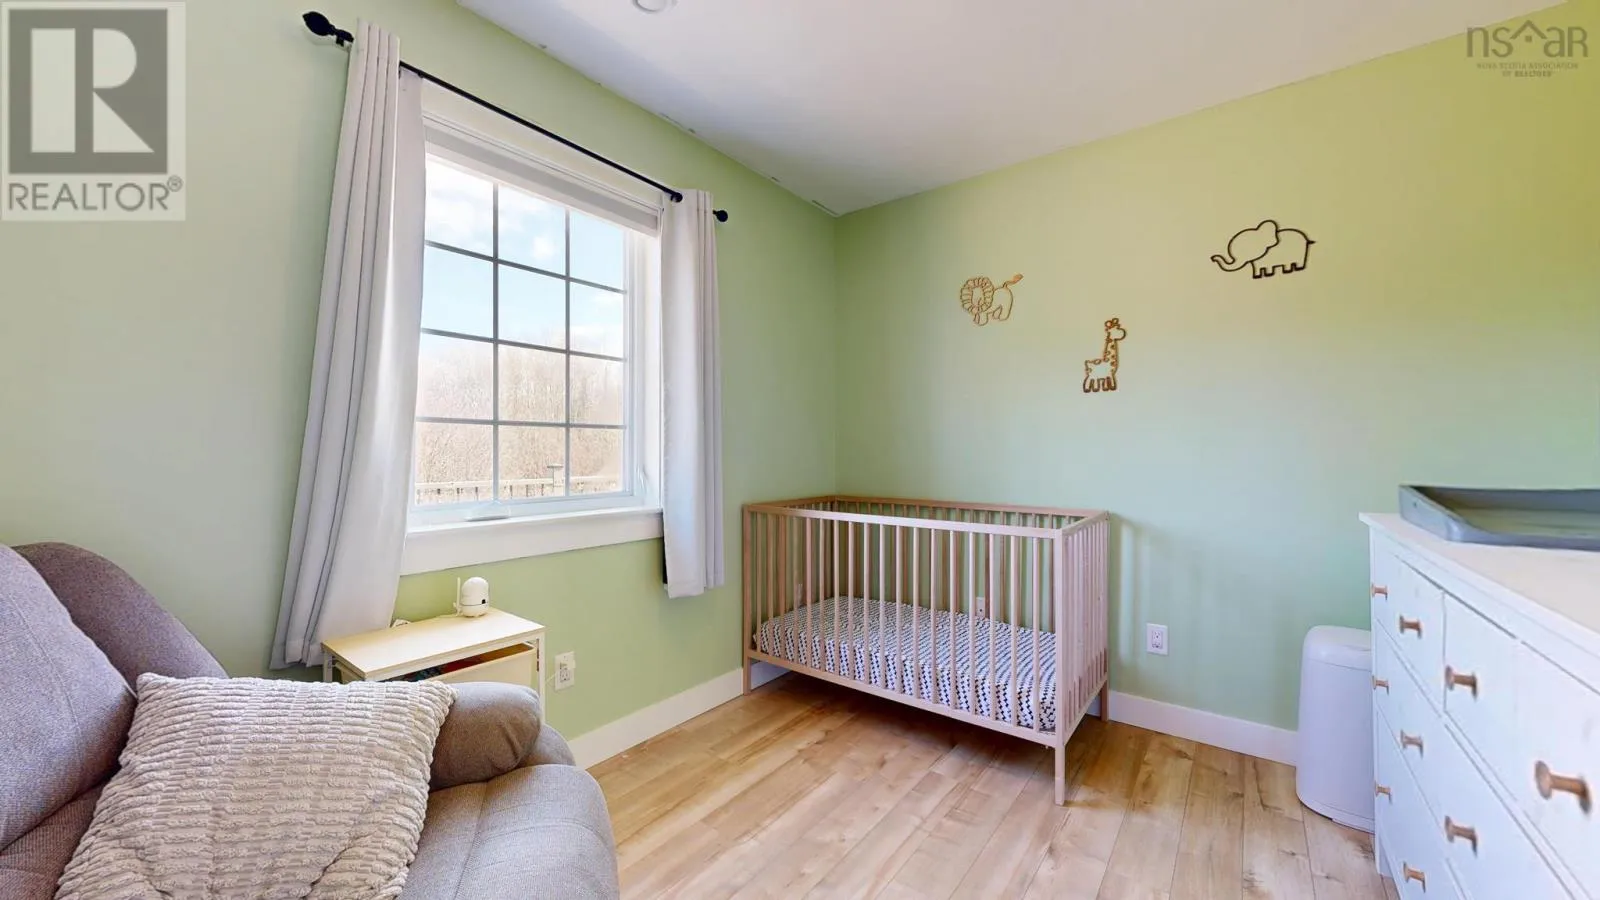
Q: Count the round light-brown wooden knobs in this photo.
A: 9